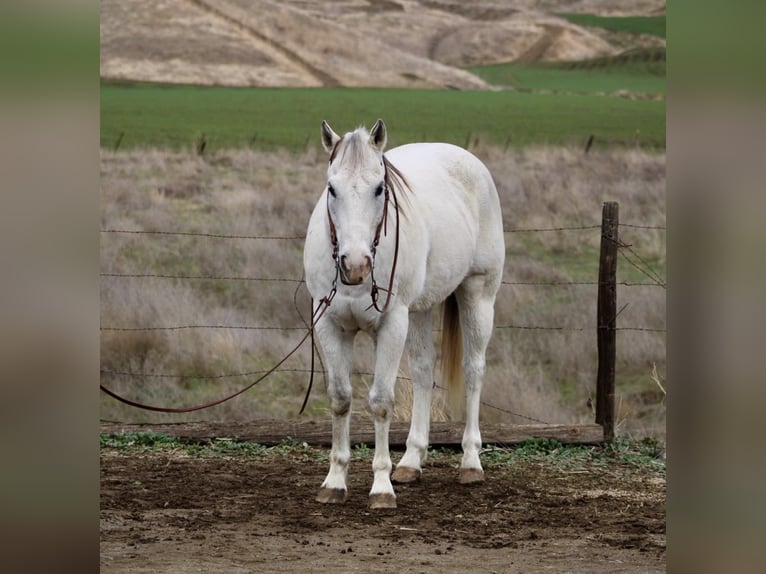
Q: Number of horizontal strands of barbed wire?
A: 4